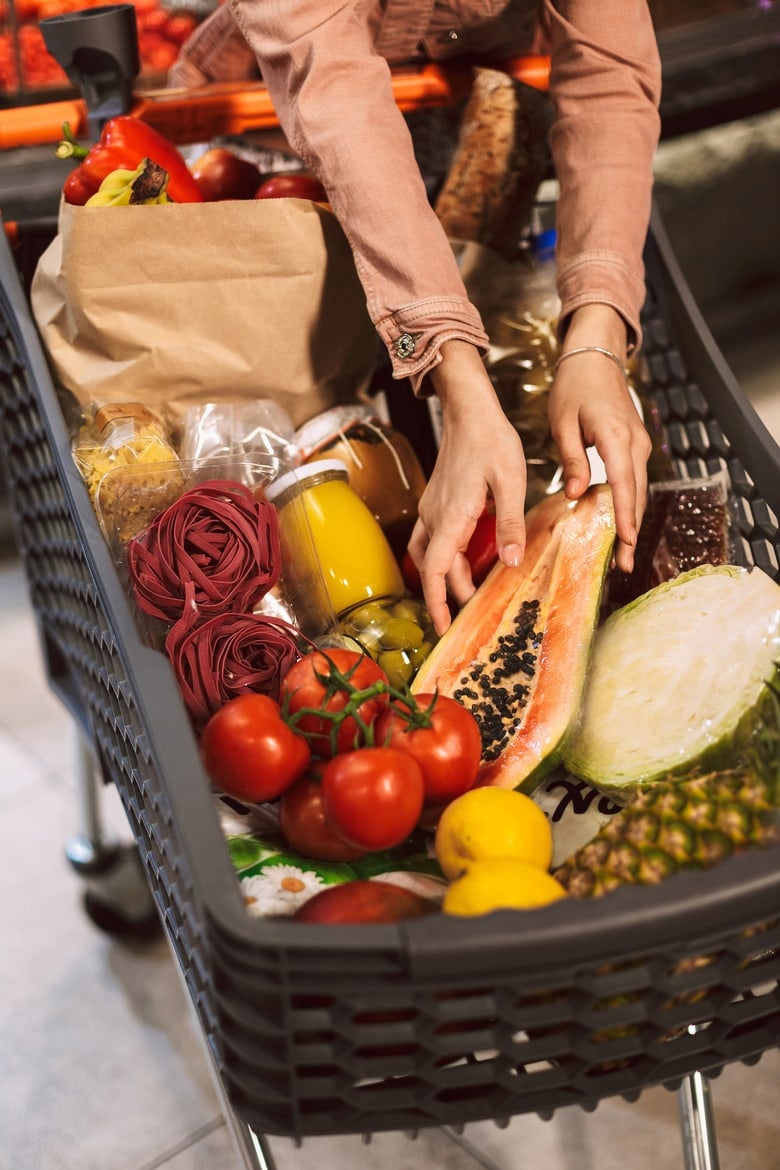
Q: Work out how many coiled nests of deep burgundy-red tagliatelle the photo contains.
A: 2